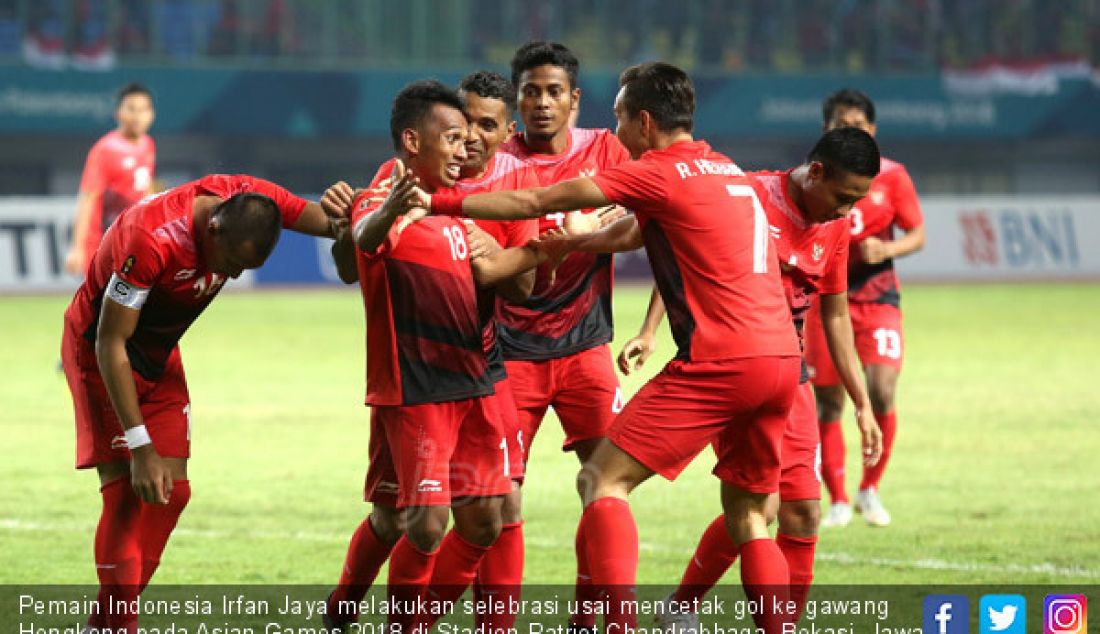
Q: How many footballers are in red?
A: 8